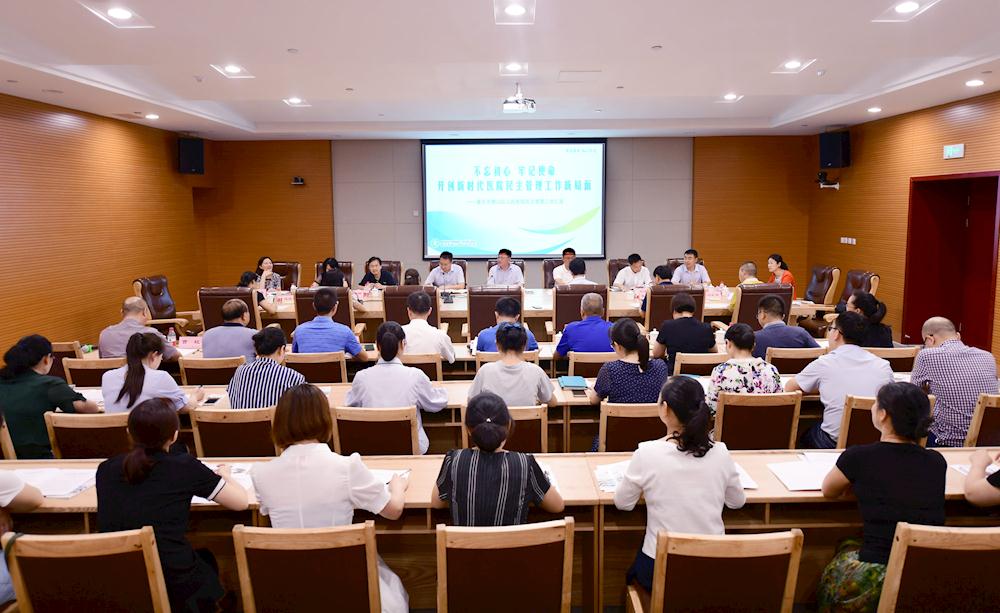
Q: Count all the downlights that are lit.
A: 11